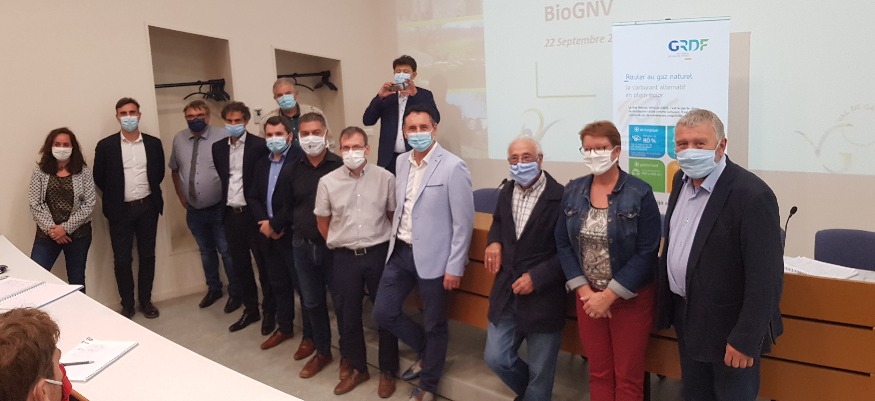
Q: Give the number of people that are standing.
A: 13